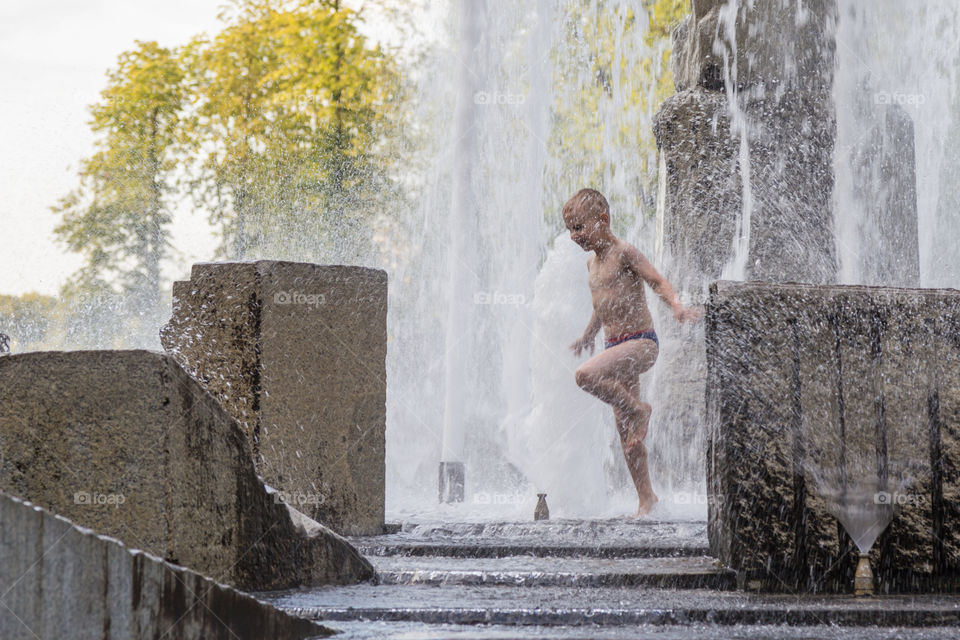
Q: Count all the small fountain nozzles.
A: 2